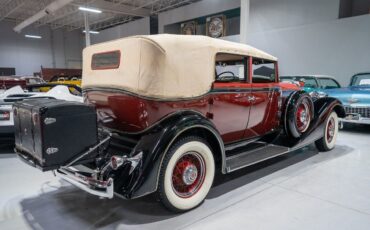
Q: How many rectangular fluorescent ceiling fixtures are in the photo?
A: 3